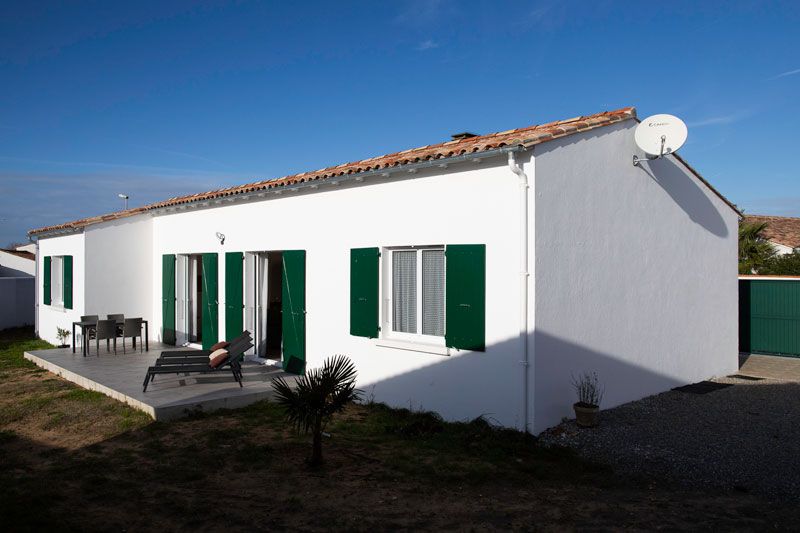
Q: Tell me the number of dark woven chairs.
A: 4